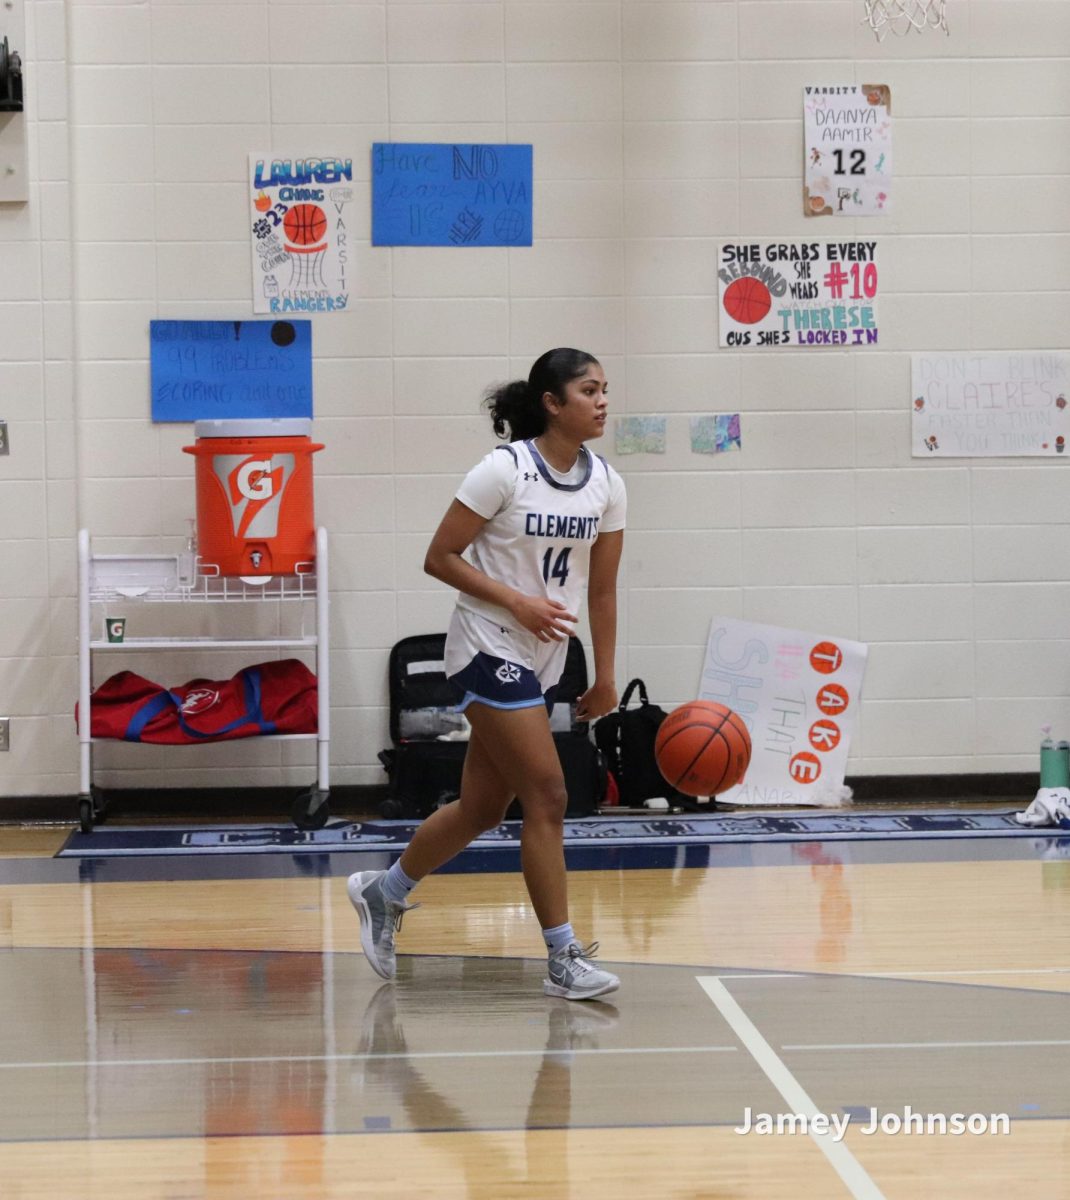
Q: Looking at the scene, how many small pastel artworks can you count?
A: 2